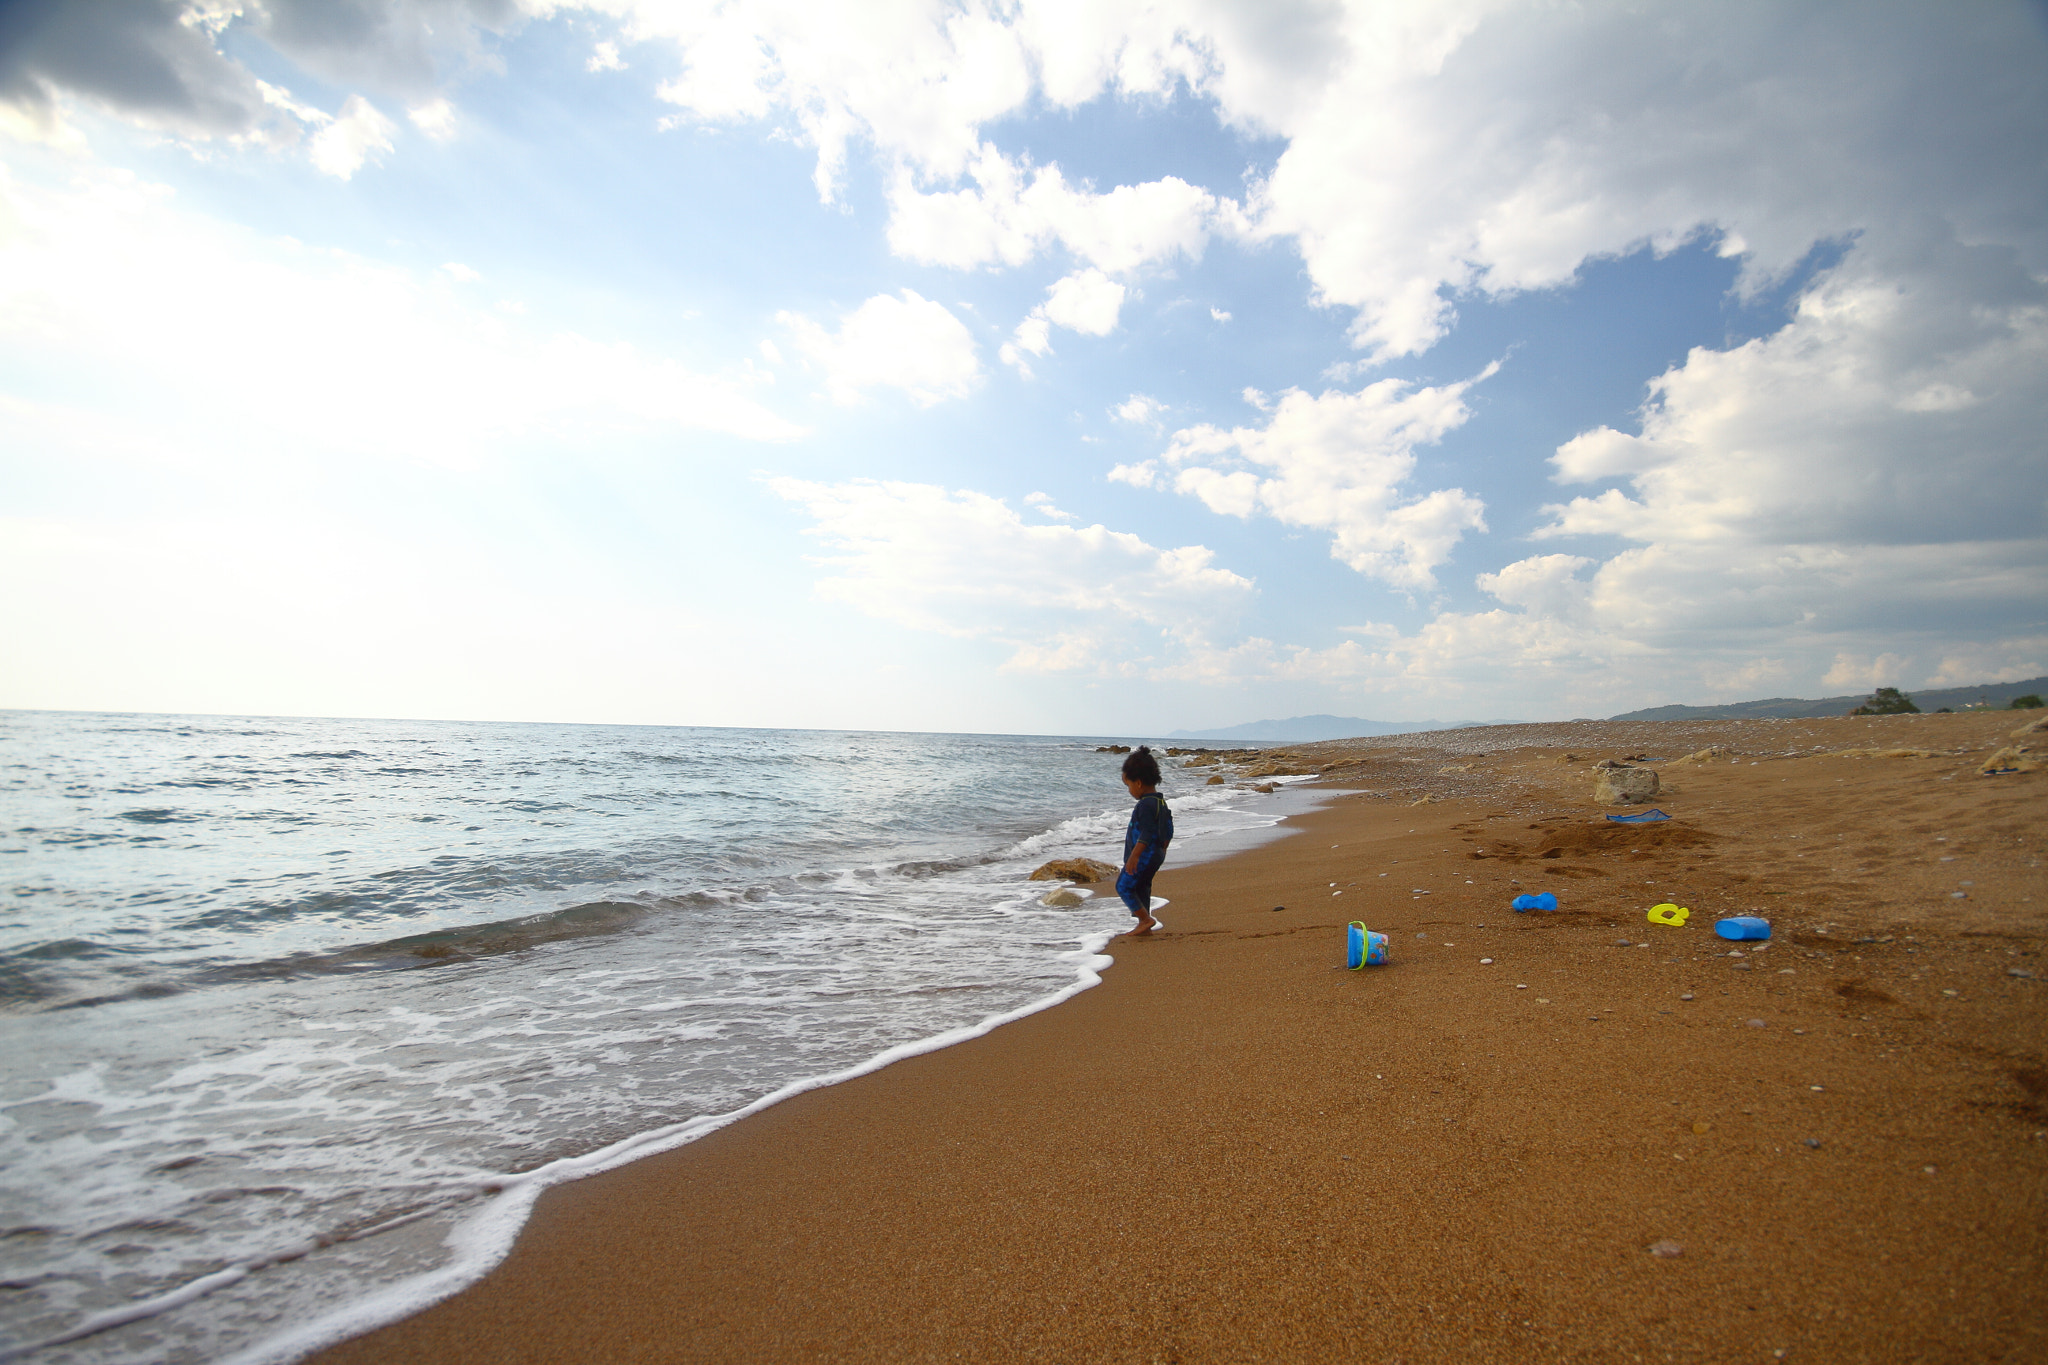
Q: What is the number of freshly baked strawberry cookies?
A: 0